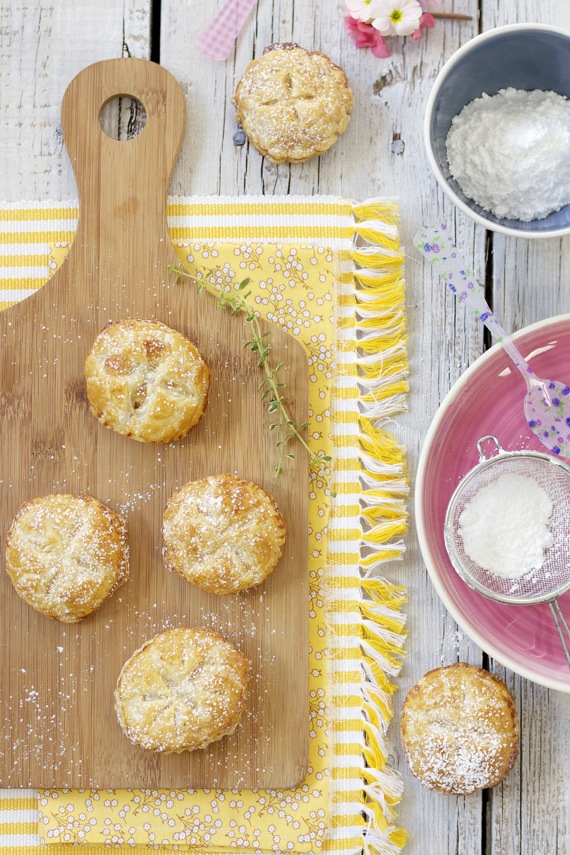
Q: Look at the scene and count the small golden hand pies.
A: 6